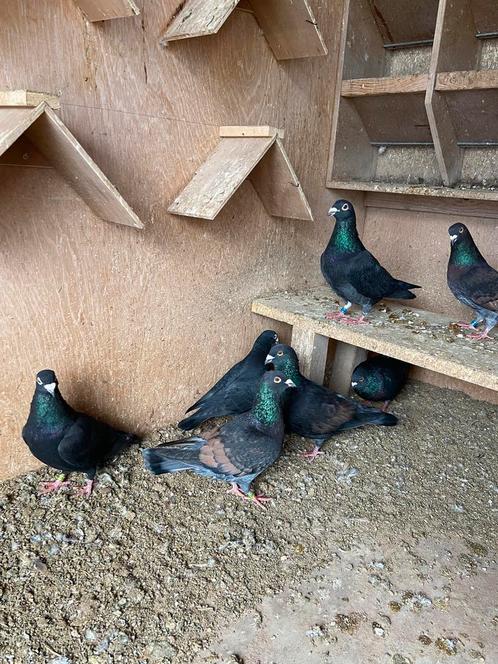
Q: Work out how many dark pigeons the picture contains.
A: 7